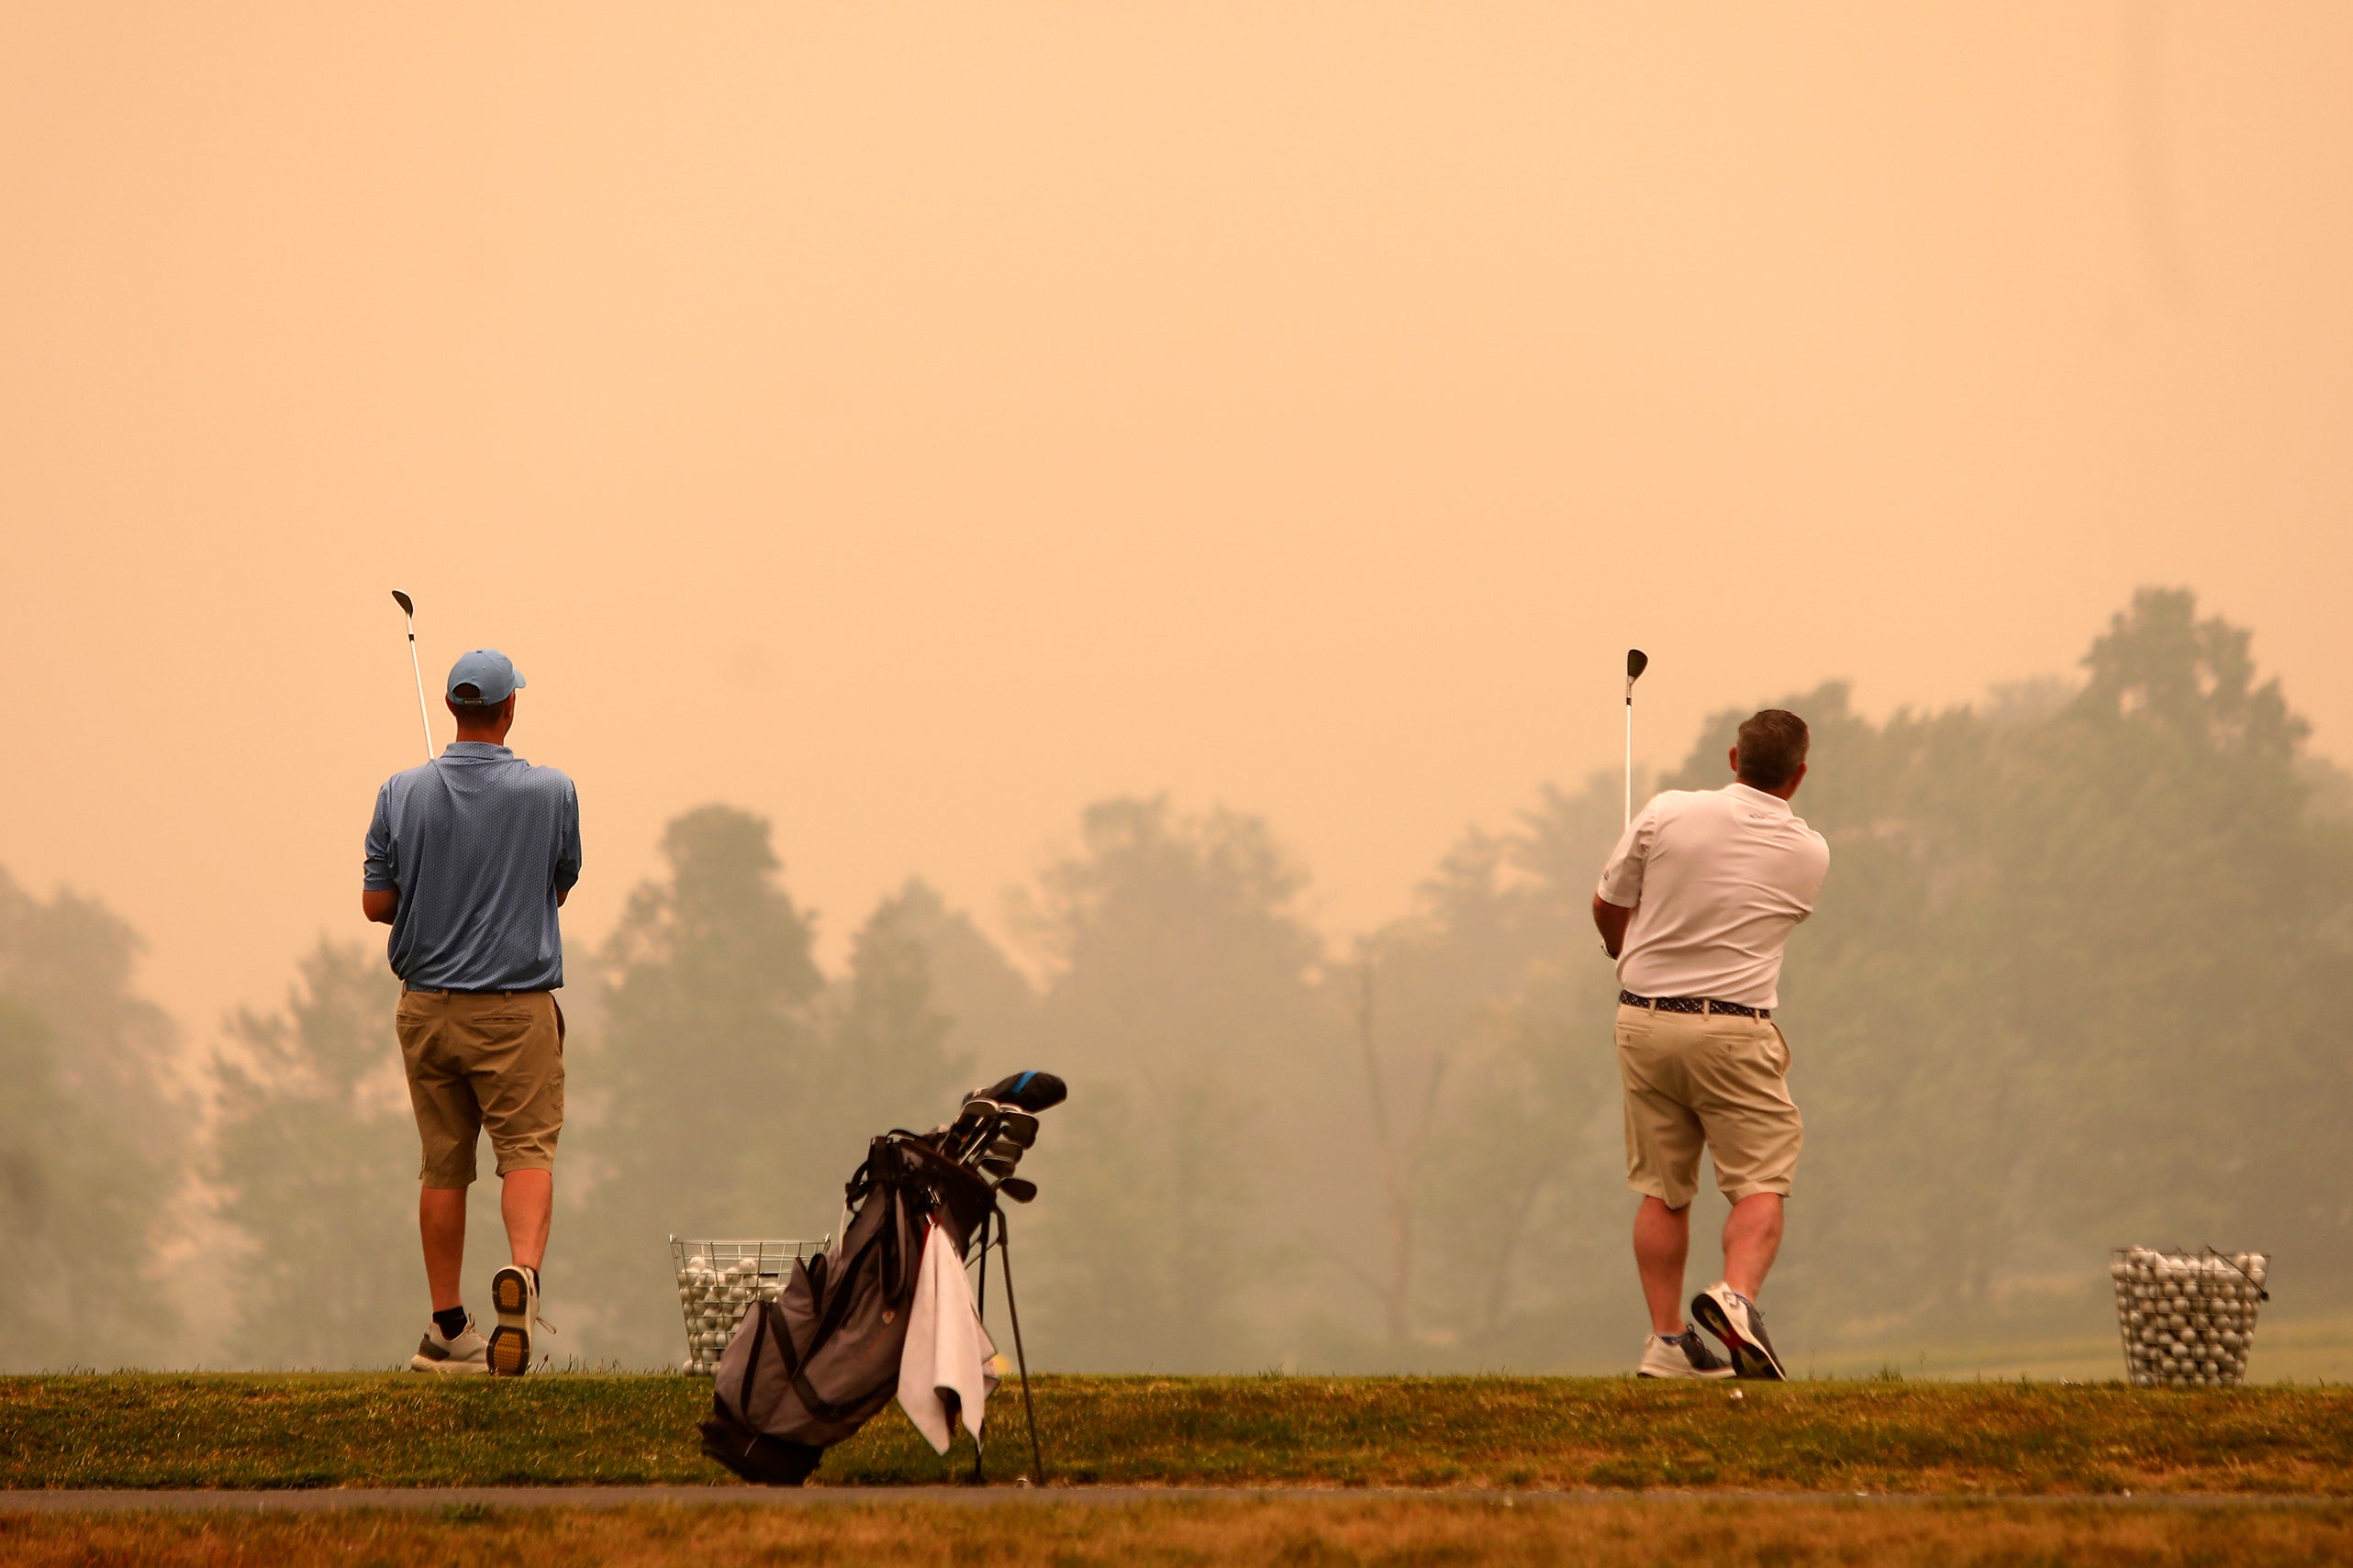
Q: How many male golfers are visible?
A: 2